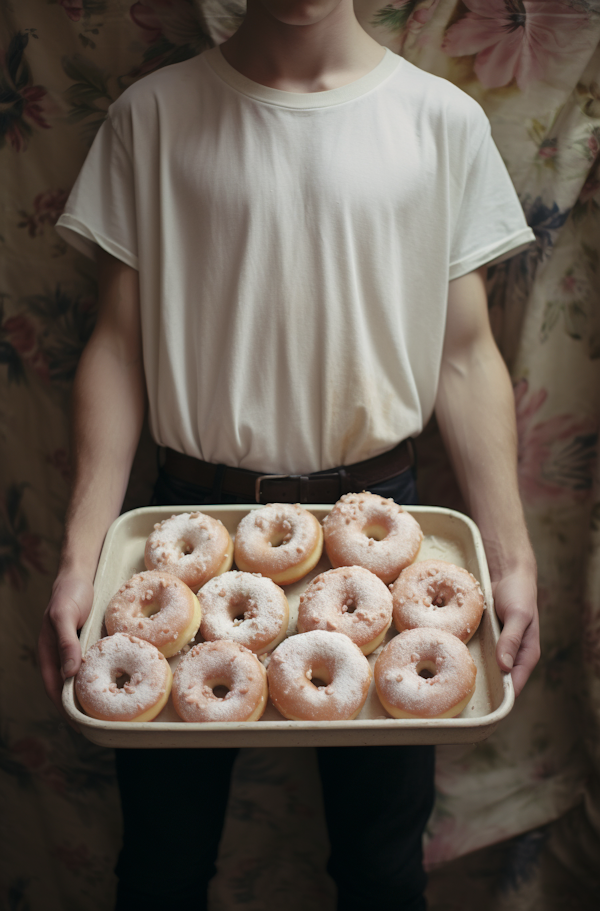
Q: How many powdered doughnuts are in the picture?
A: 11